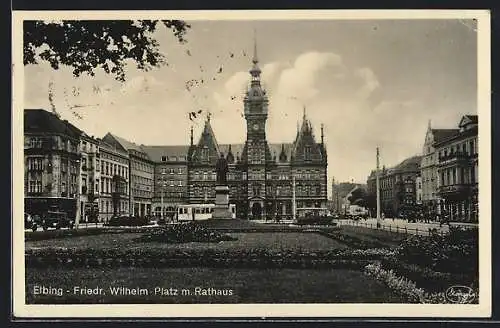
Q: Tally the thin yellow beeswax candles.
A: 0